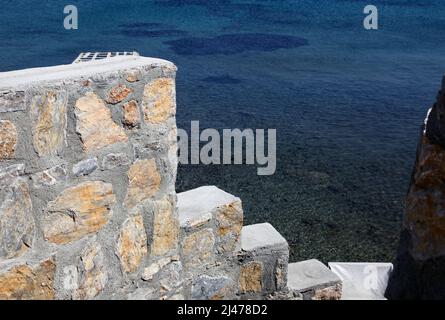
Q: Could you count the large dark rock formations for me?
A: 1